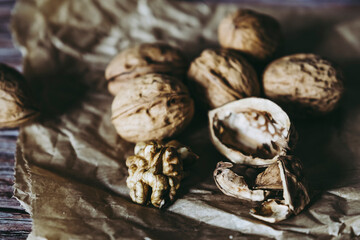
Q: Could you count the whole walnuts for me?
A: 6